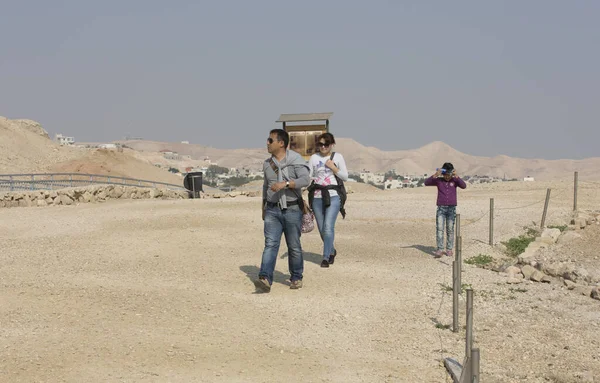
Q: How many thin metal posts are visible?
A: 8